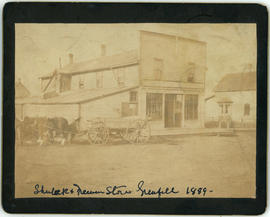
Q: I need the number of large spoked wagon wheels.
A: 4